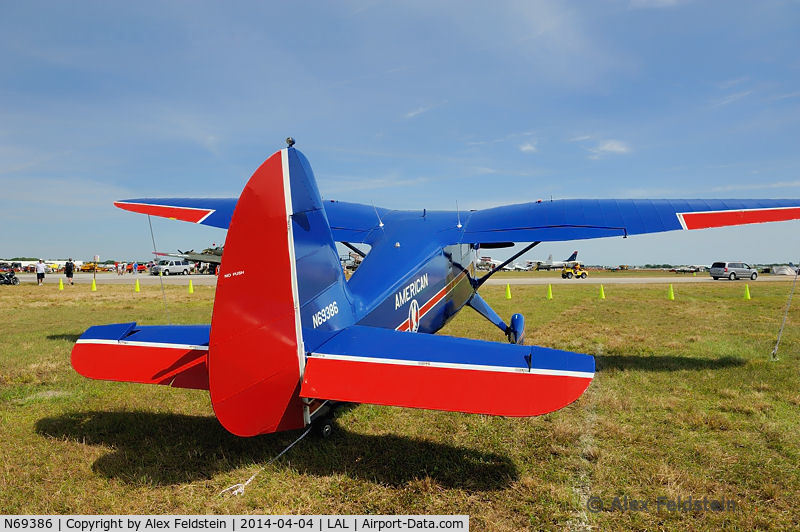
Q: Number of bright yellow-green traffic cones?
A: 9